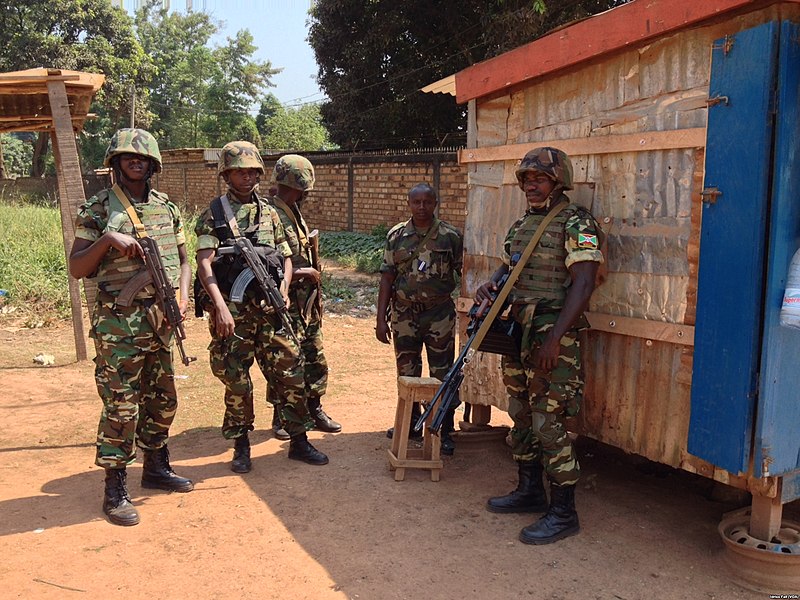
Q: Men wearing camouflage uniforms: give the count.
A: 5